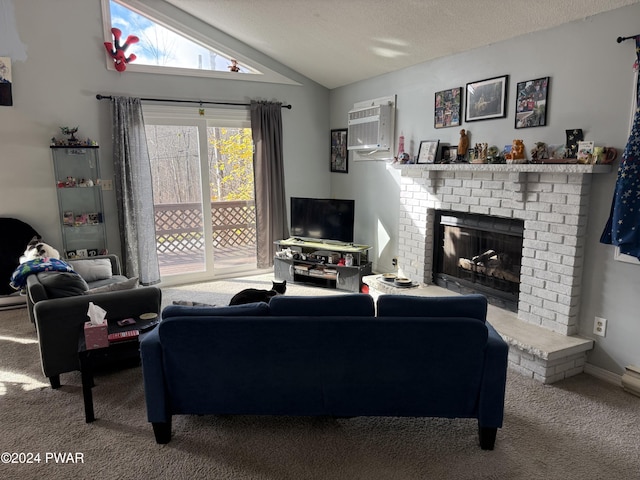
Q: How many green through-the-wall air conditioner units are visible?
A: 0